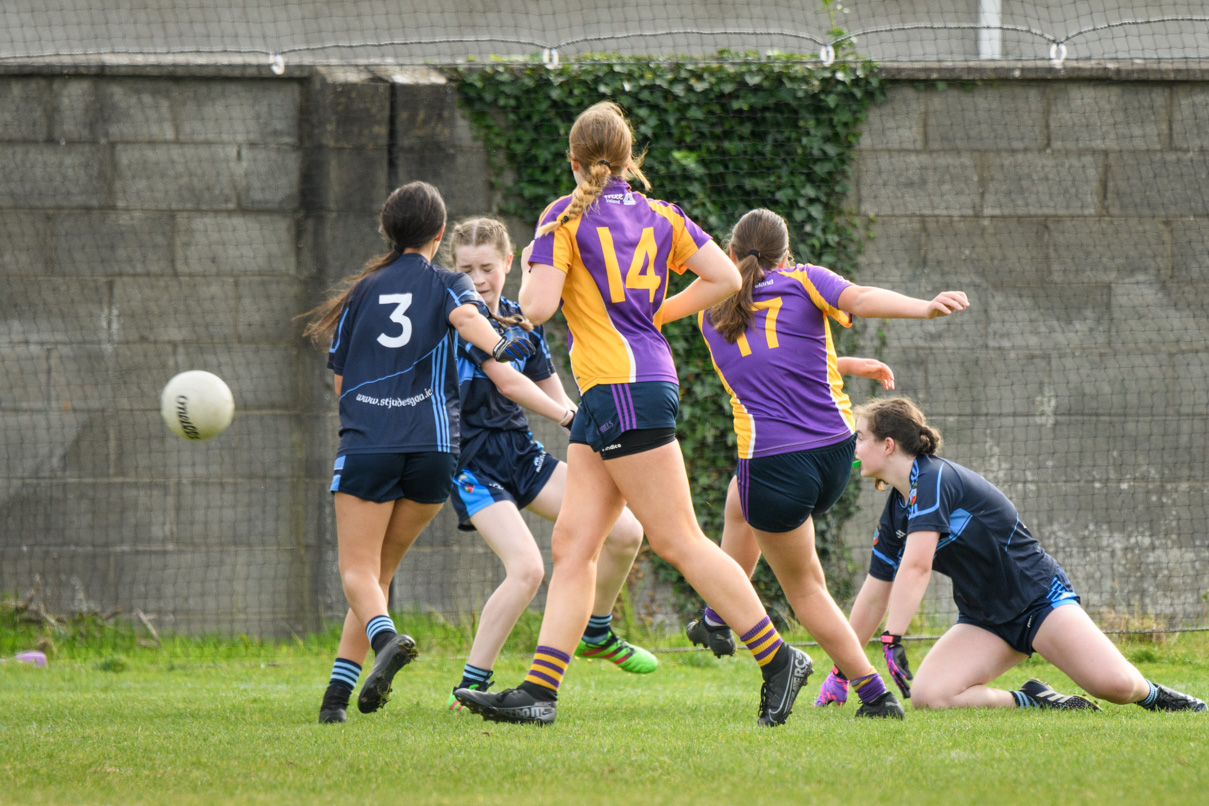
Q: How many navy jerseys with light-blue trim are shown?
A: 3